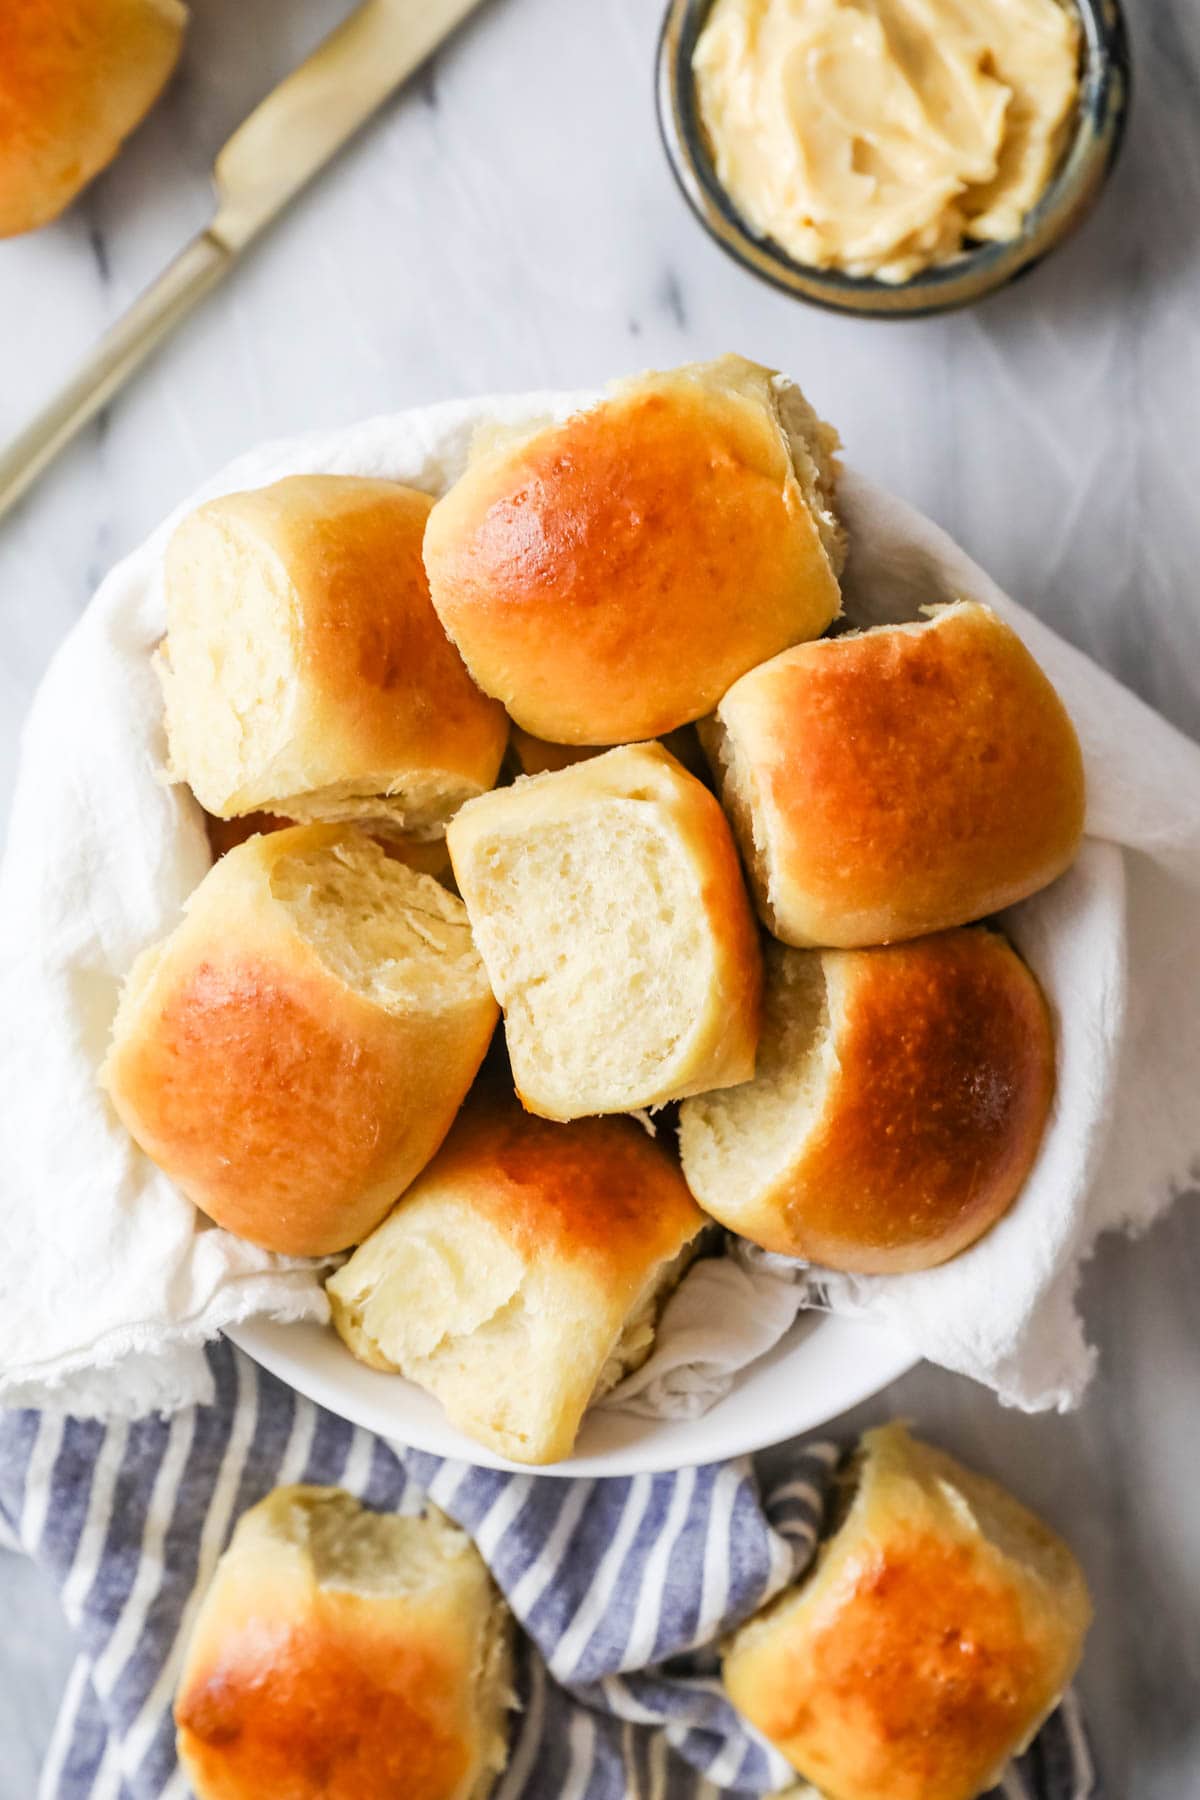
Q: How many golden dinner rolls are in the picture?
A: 10